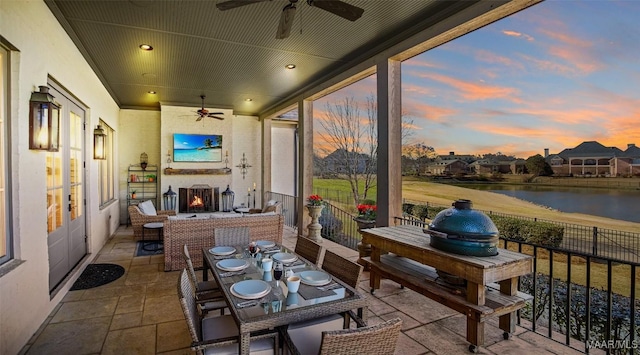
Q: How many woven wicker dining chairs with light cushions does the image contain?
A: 6